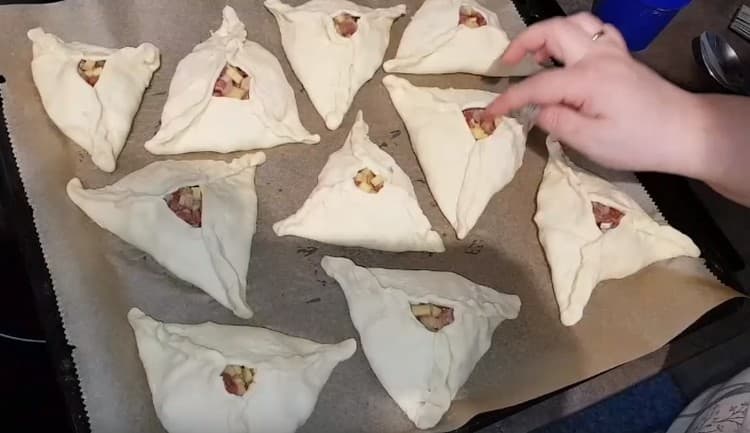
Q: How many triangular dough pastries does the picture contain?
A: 10